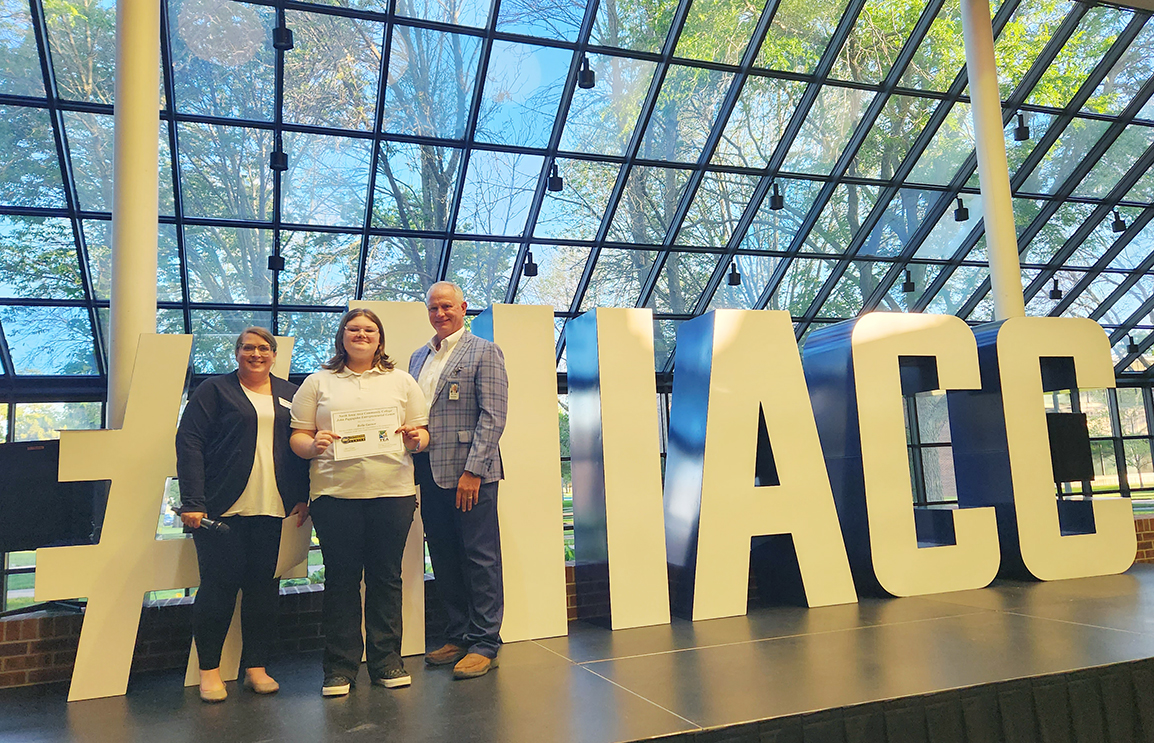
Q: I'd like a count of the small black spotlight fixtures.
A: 14